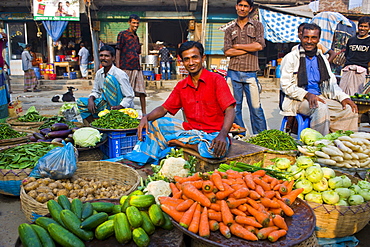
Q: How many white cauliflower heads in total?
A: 2